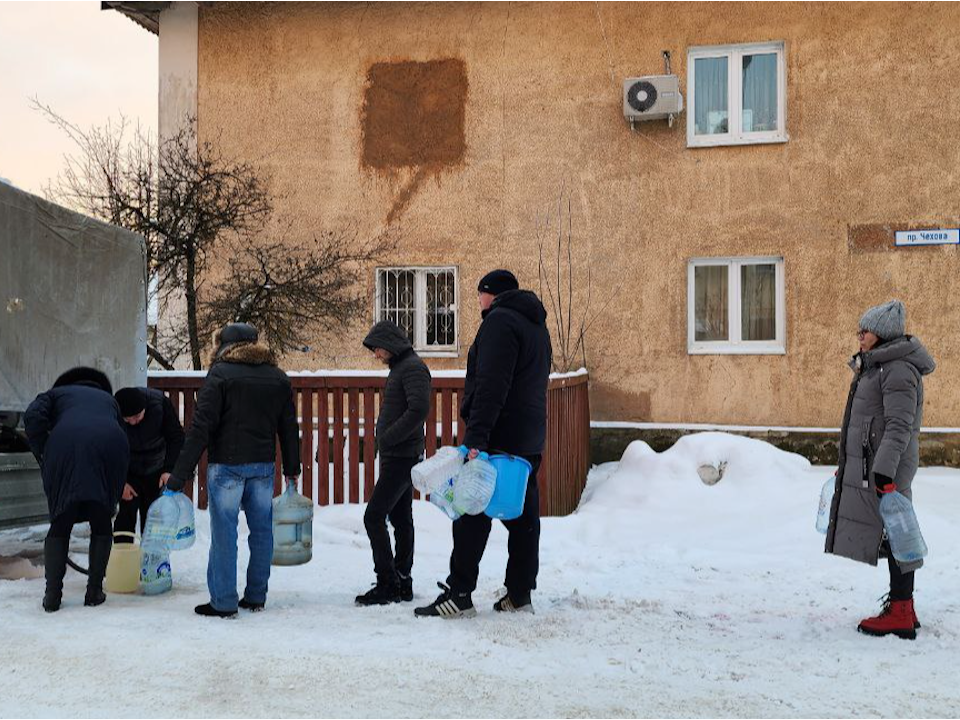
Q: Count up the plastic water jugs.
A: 9